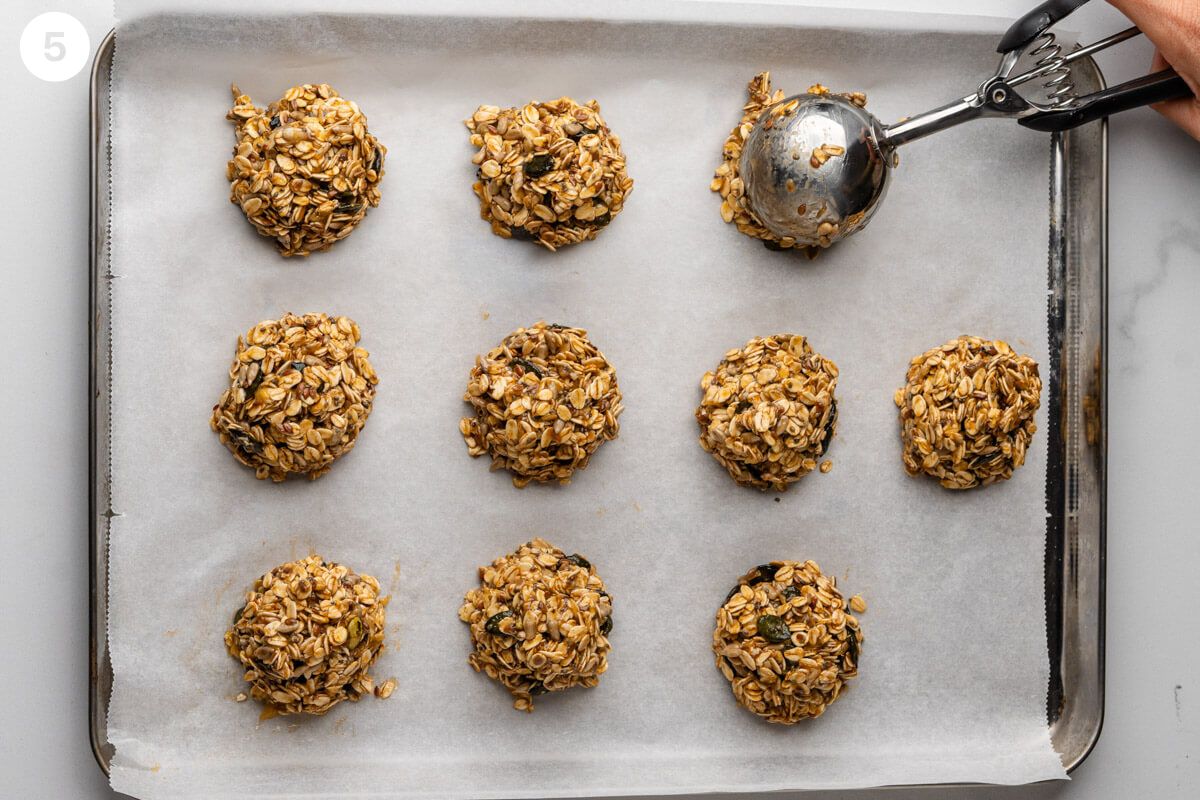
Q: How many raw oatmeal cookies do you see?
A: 10